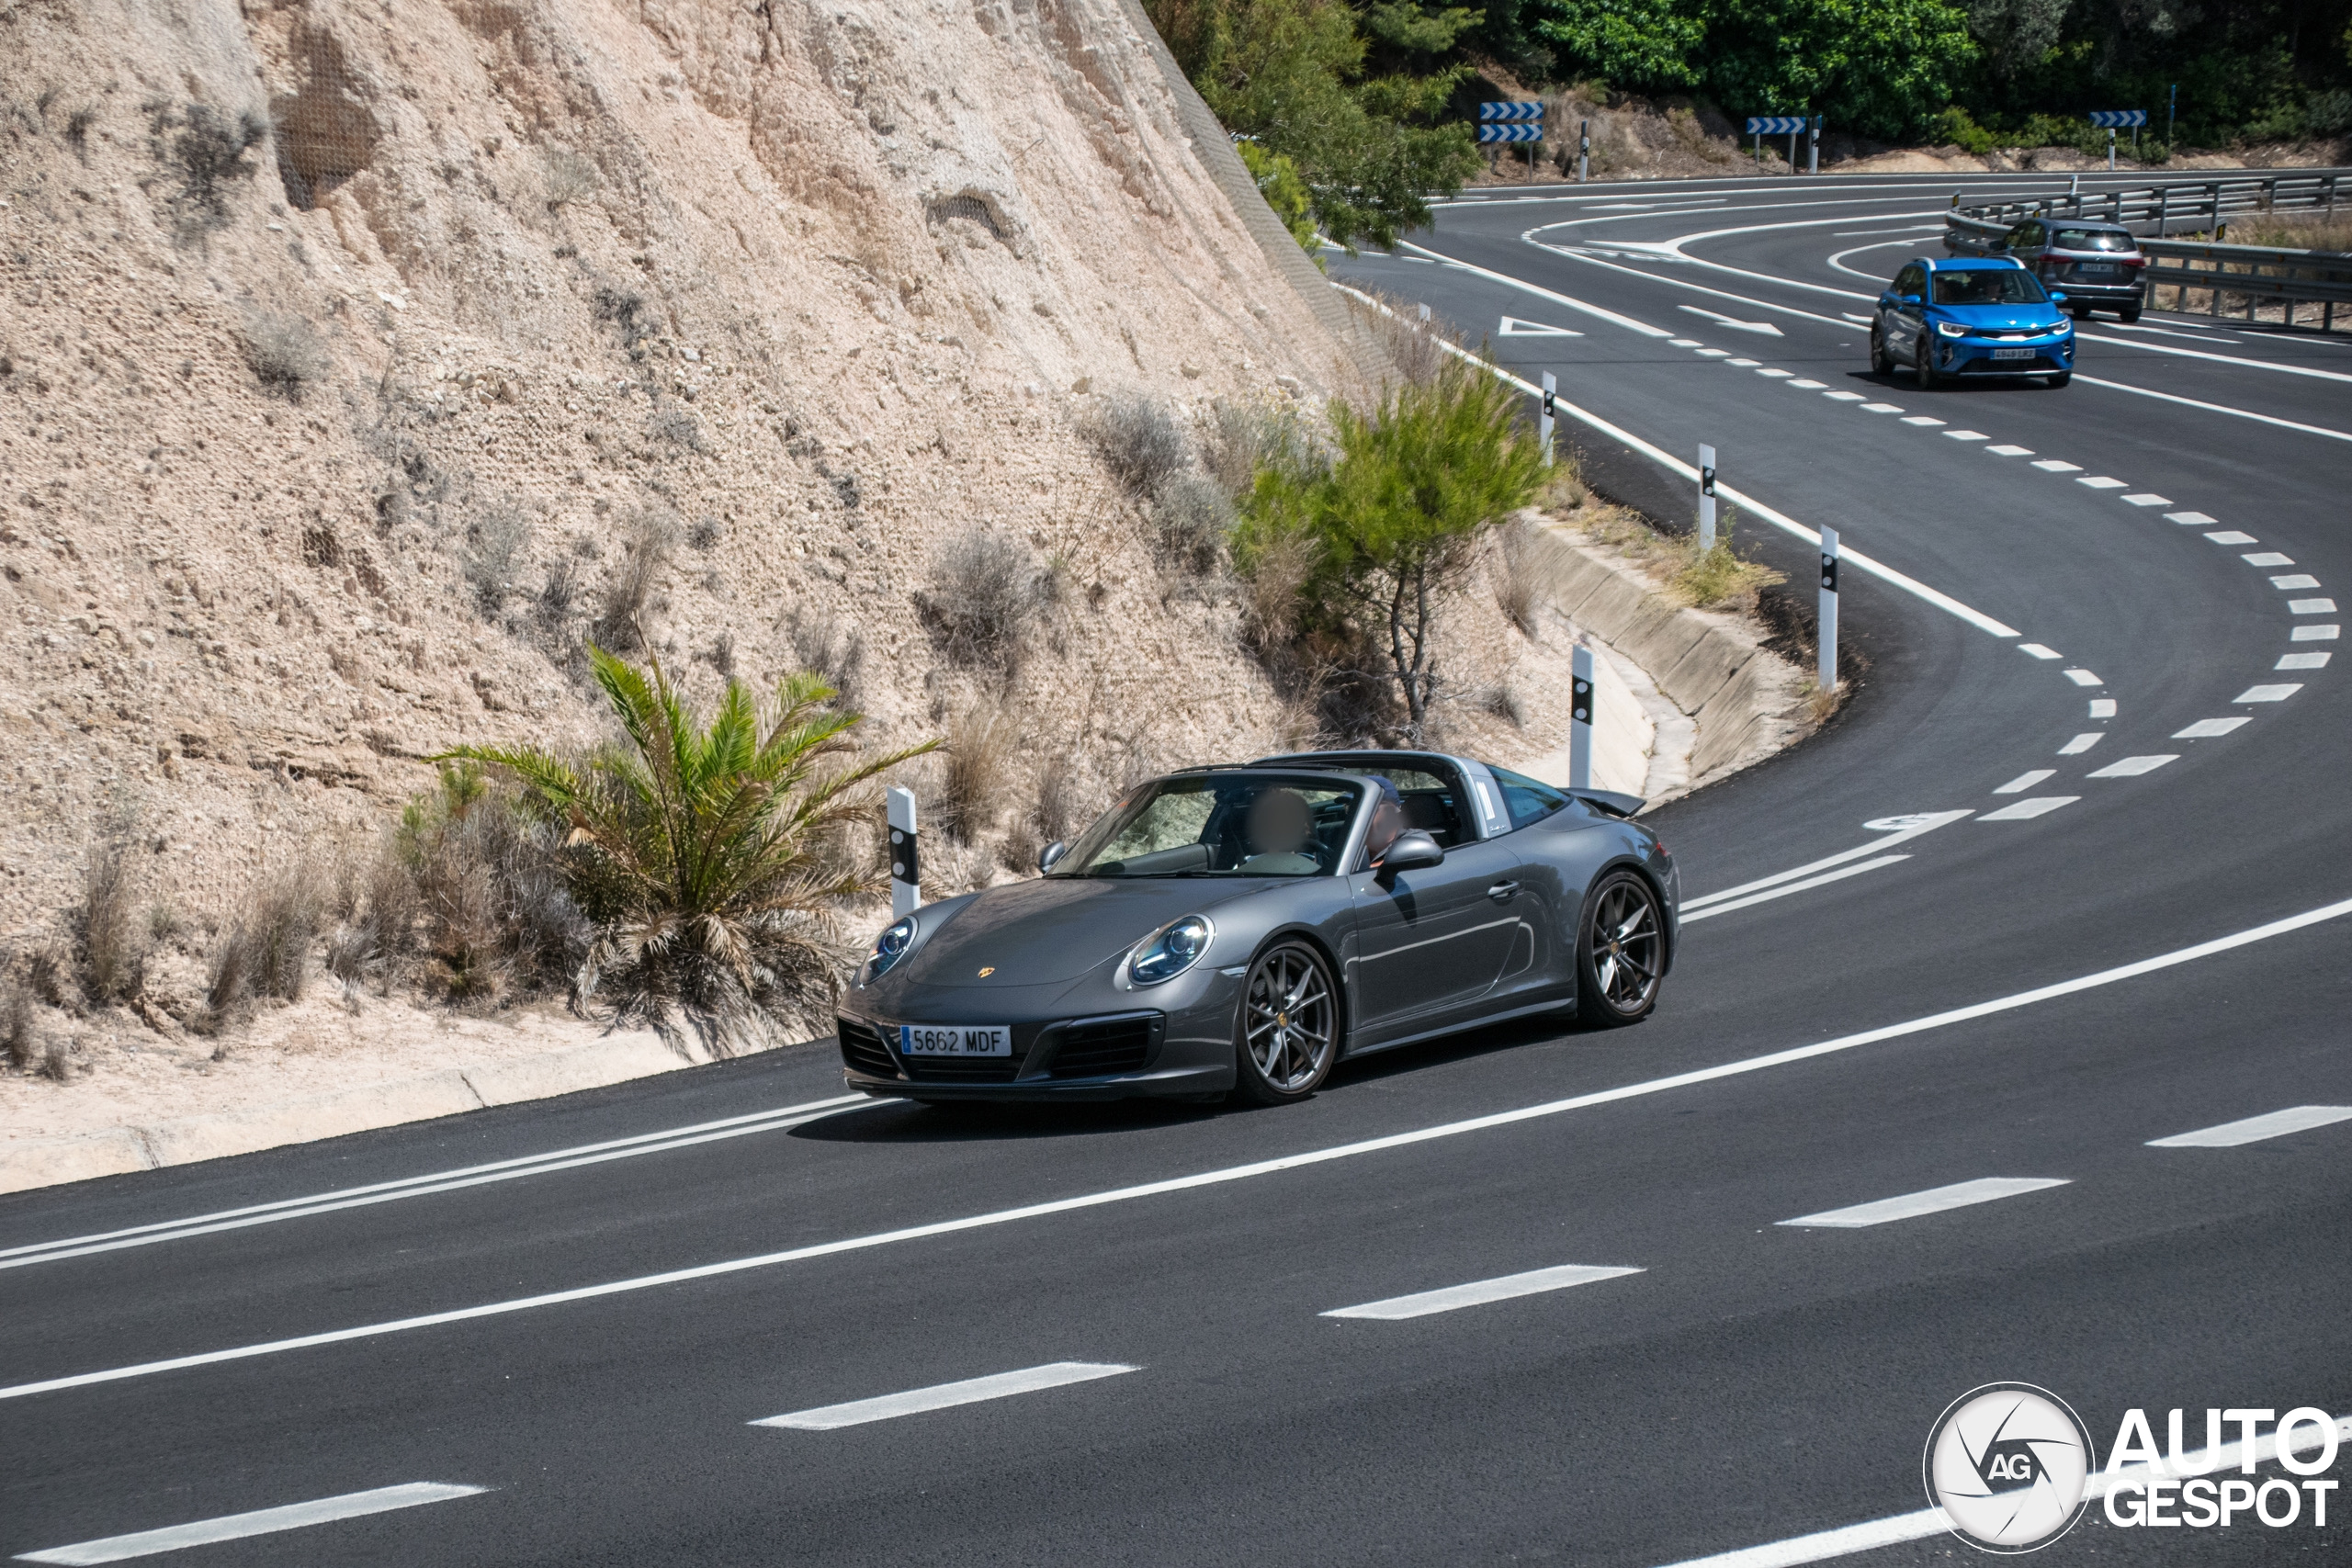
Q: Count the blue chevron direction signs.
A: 4